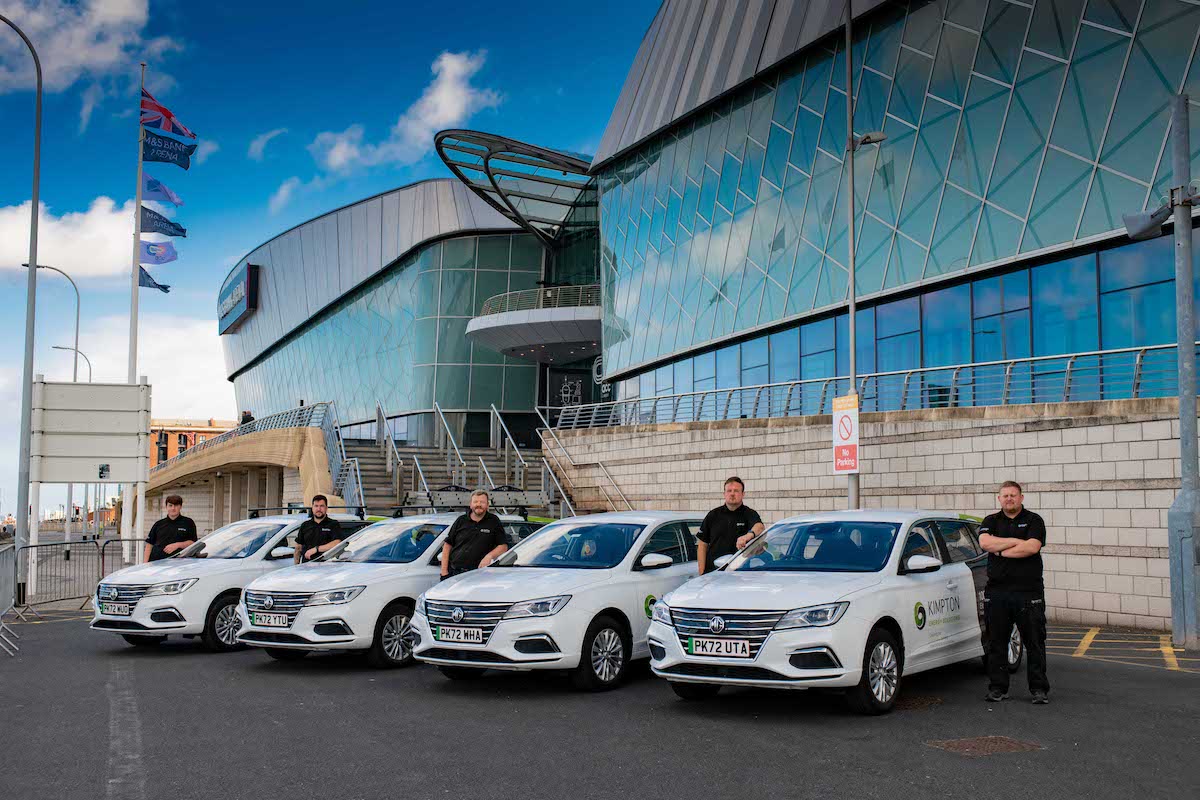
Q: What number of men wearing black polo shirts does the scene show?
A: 5